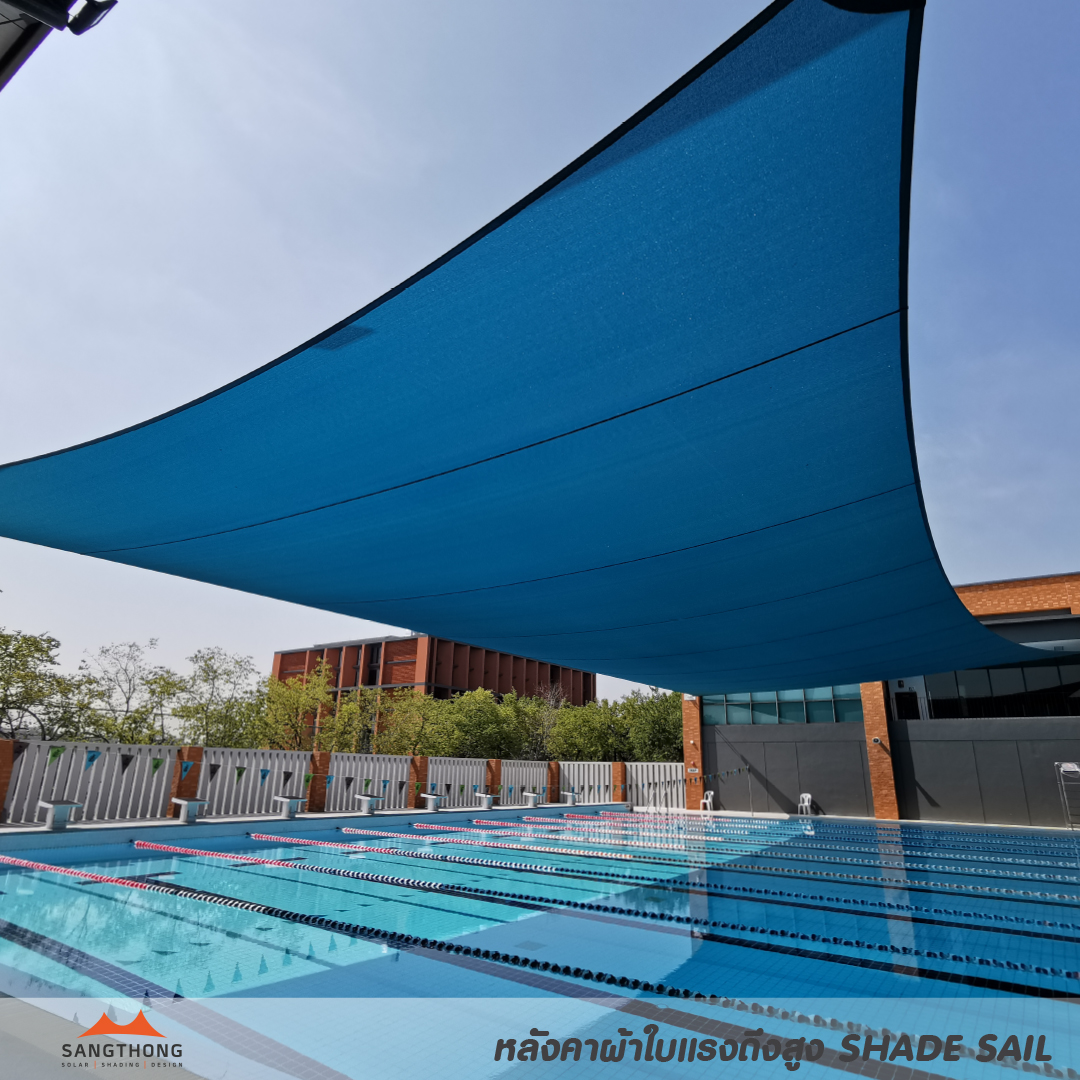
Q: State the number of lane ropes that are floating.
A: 9